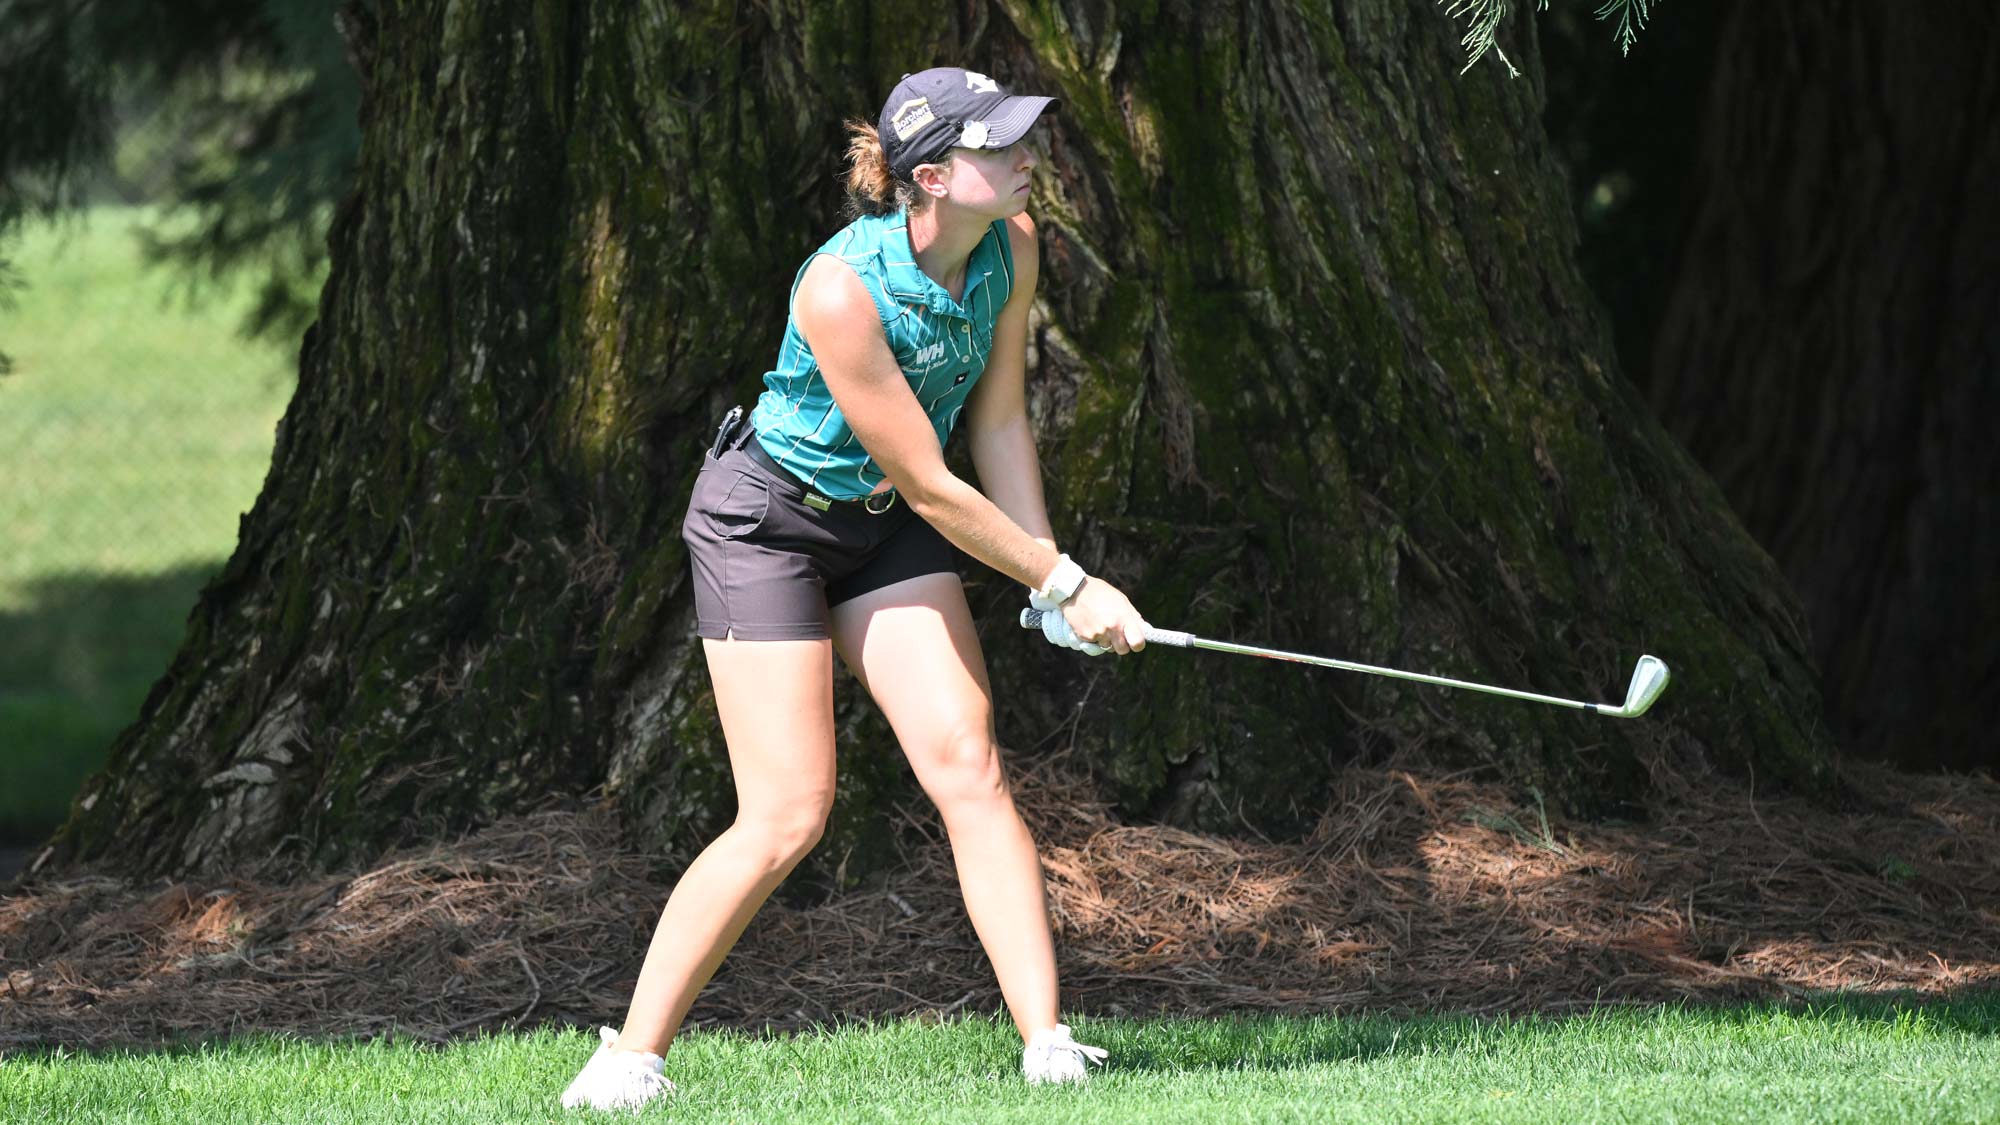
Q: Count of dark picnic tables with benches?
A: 0